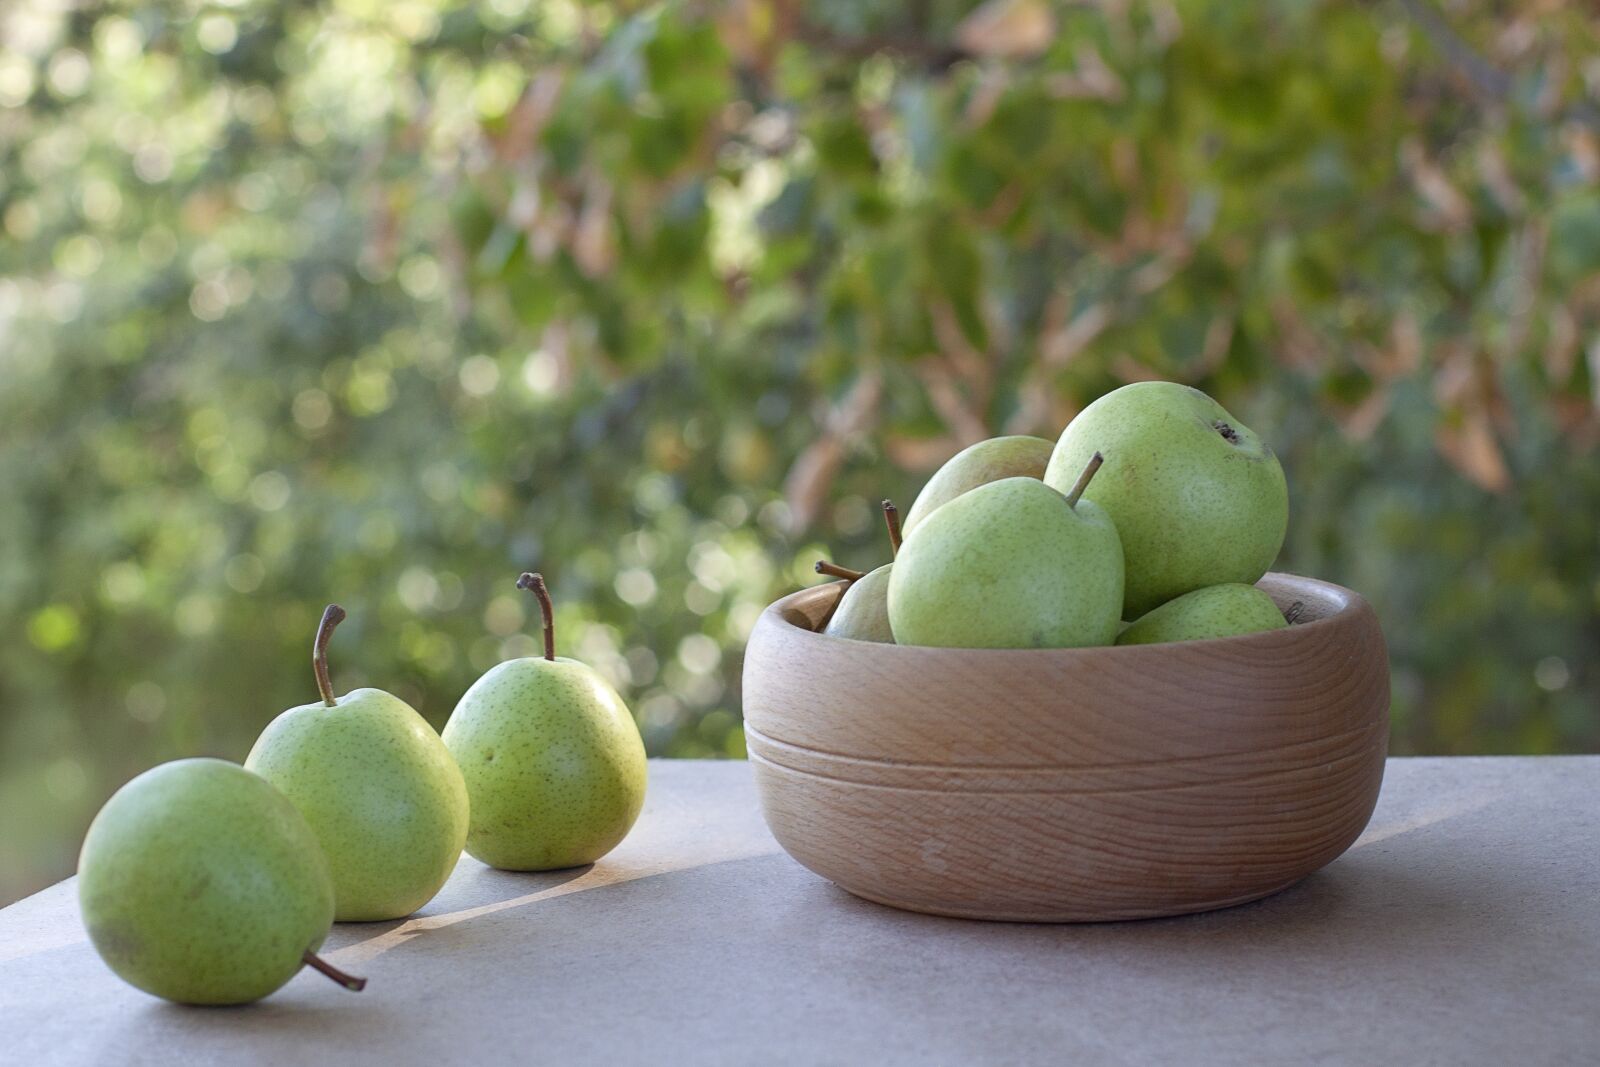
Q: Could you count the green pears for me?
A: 8